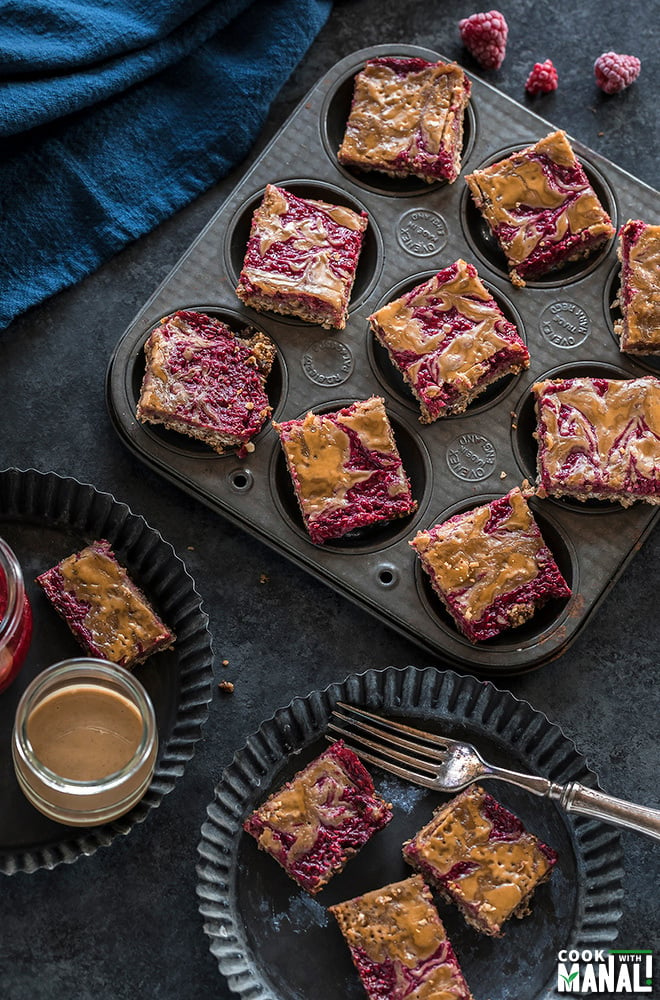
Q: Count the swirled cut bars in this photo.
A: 13